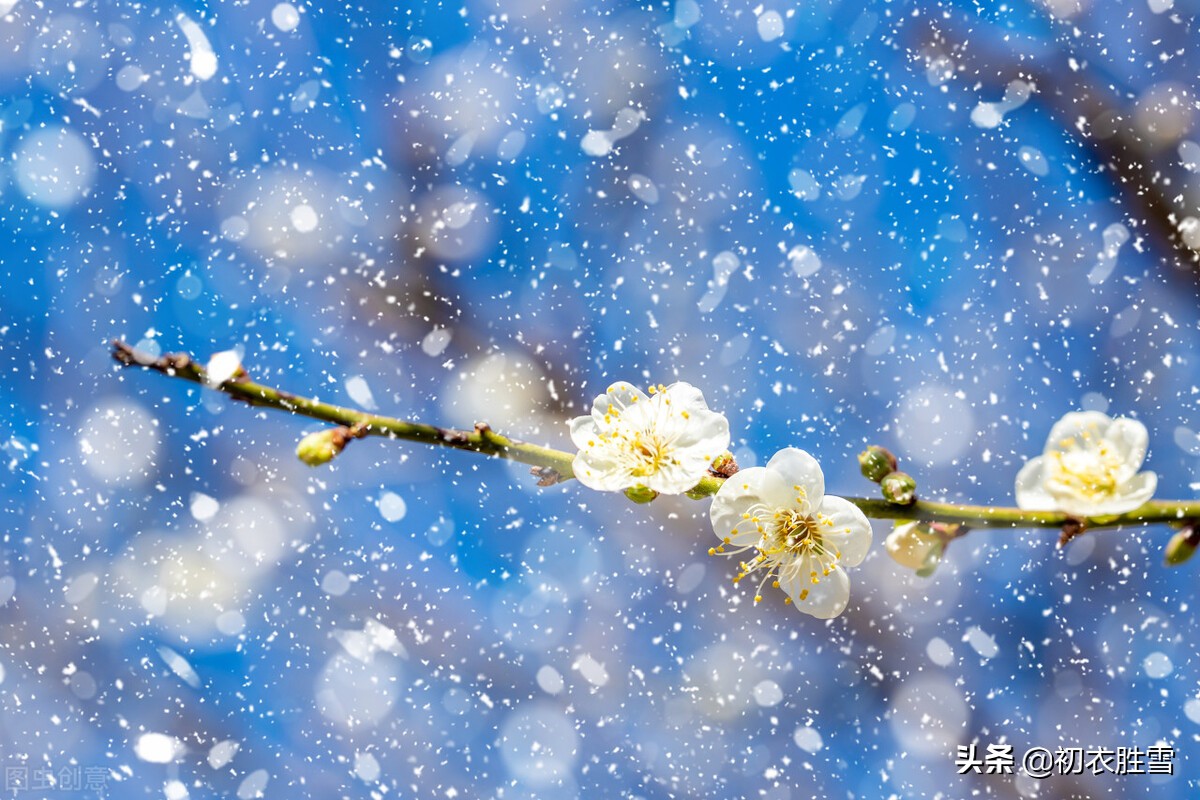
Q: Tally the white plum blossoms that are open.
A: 3